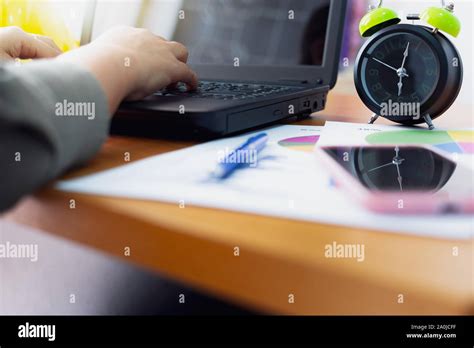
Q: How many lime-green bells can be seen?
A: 2